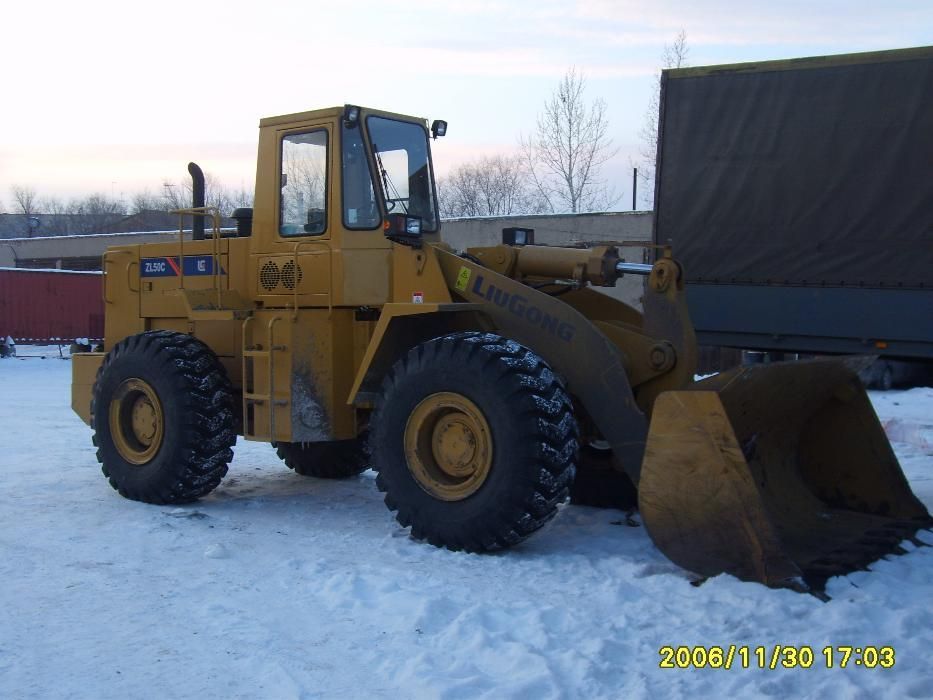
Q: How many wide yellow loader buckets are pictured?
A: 1